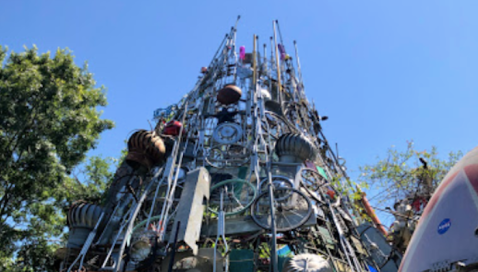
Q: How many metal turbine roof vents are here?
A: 3